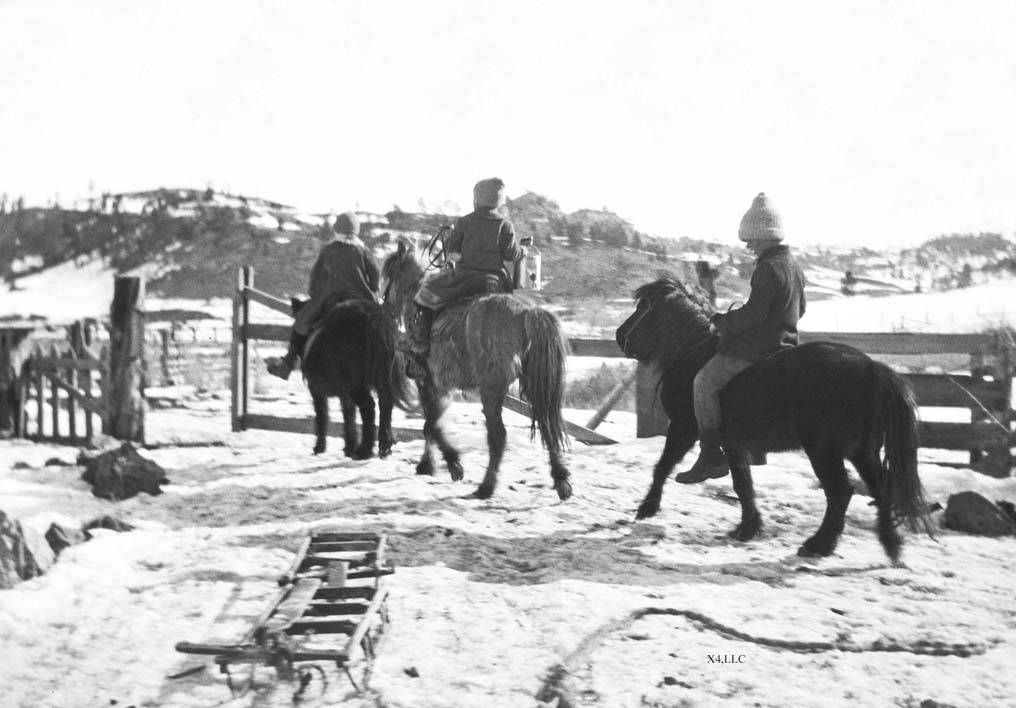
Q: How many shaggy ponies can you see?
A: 3